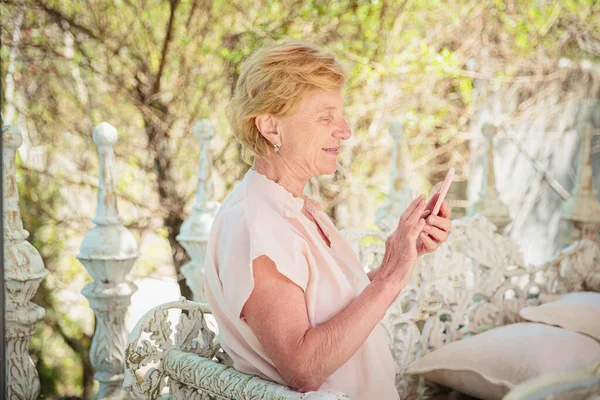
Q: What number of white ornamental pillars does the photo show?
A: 6